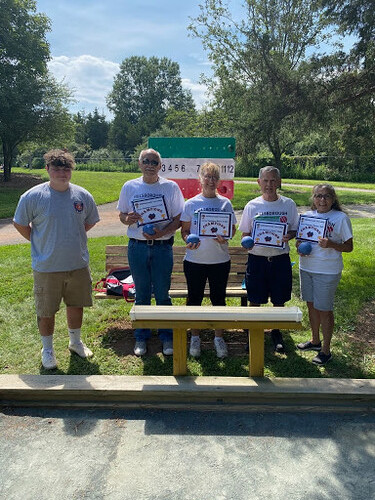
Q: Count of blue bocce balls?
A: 4